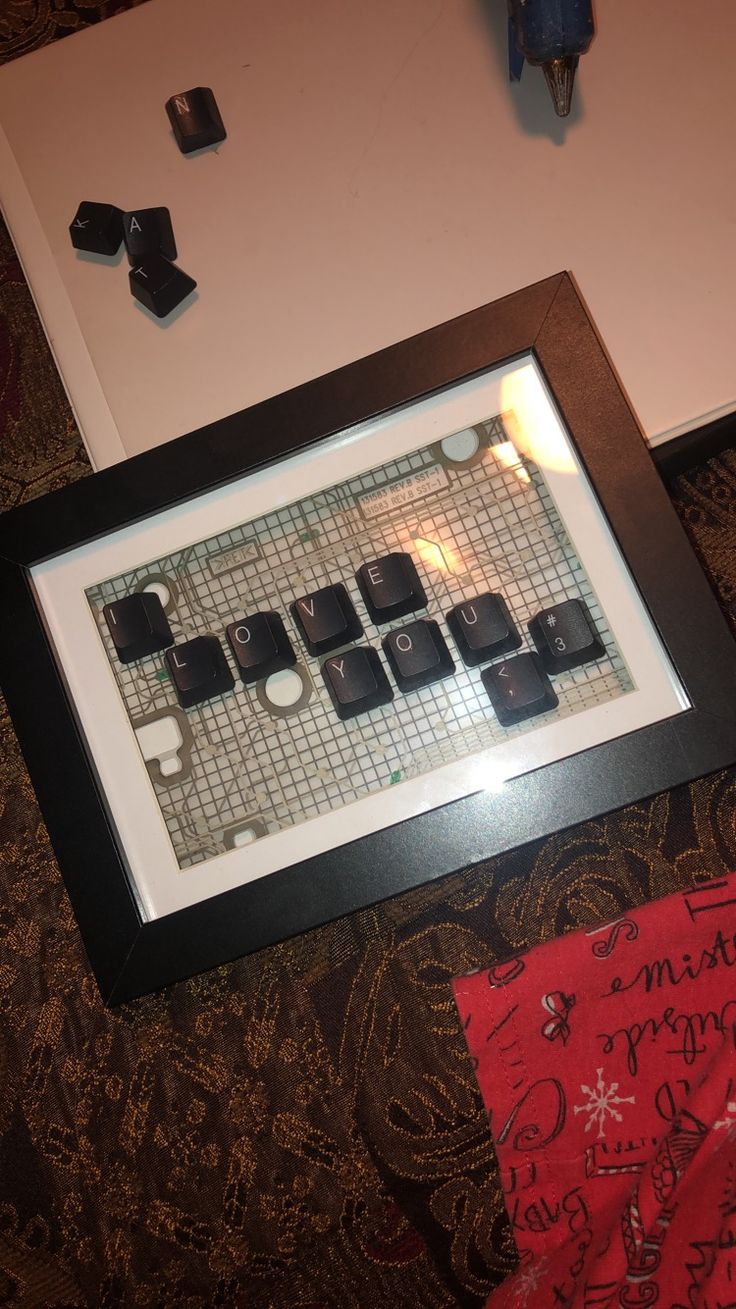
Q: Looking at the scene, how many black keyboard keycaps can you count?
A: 14